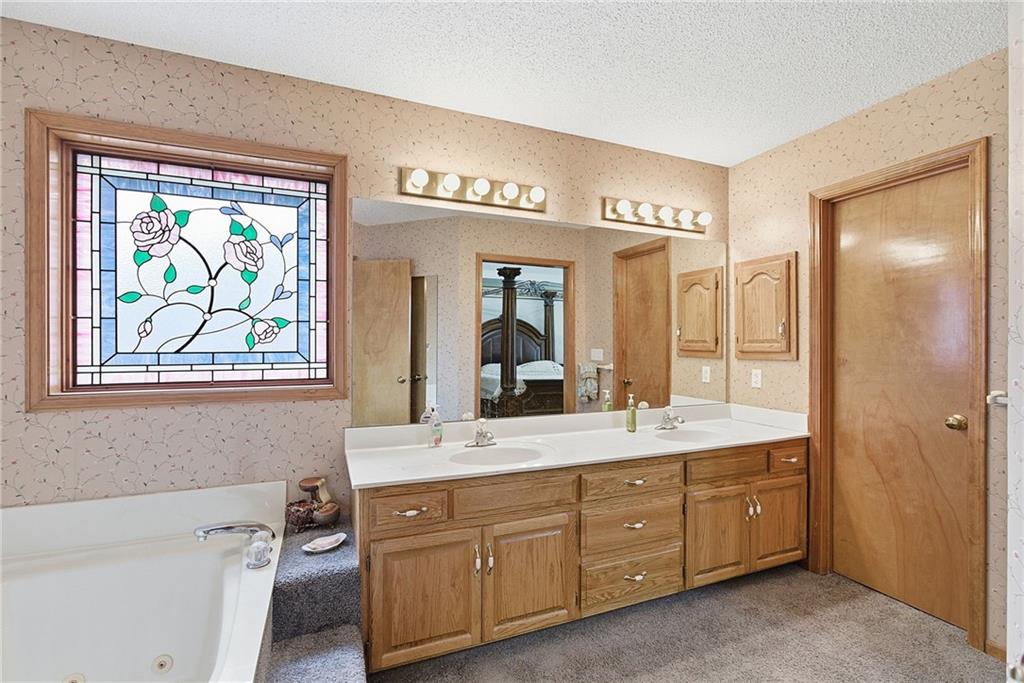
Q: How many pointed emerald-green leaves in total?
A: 12